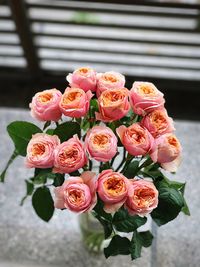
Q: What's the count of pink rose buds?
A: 15